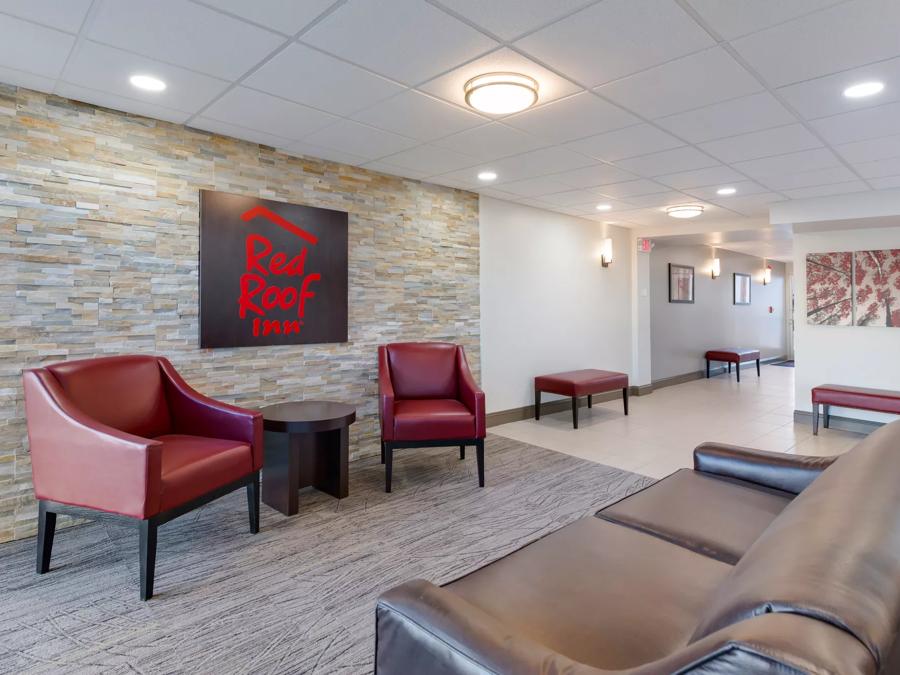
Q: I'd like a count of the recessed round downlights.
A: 5